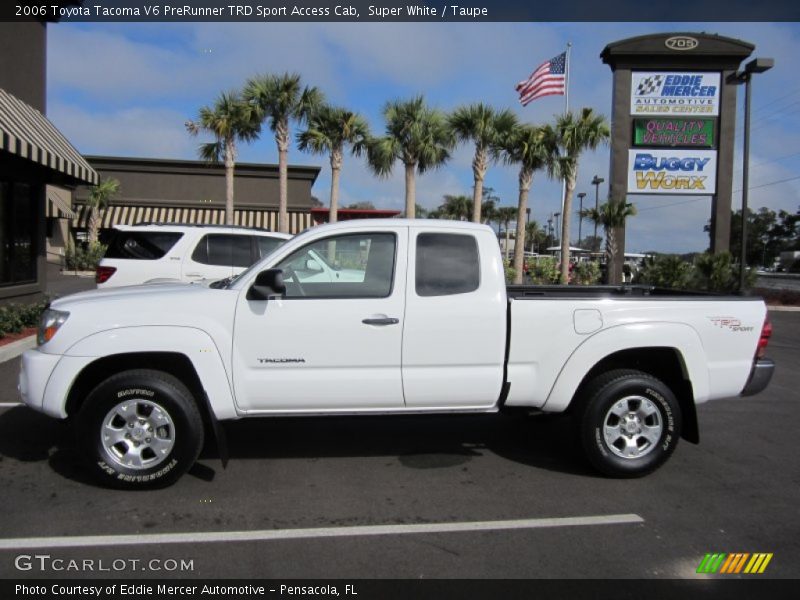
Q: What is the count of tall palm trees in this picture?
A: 7